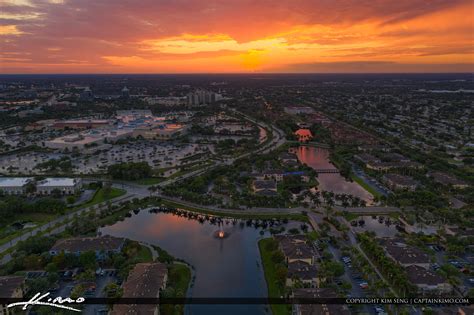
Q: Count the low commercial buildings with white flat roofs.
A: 2